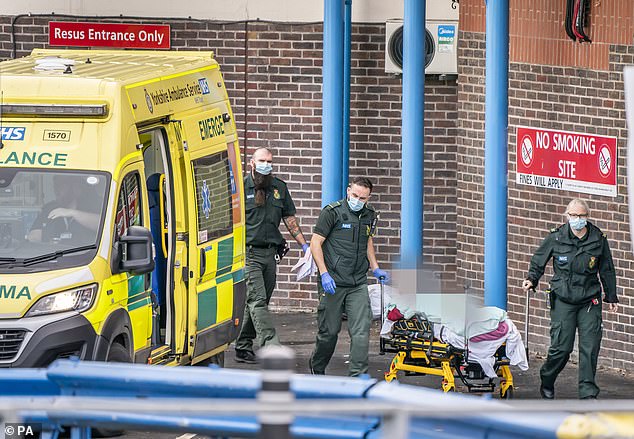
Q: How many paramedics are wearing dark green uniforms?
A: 3